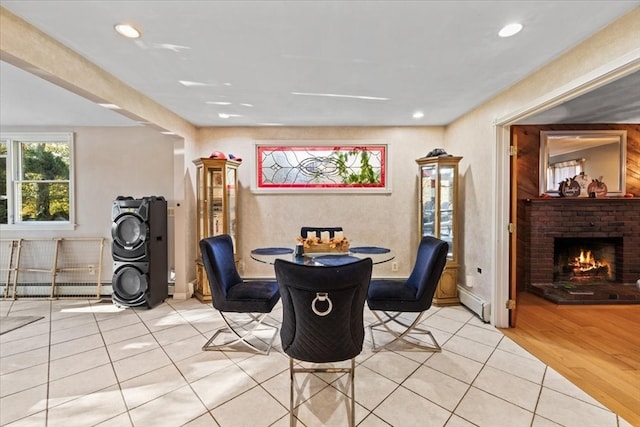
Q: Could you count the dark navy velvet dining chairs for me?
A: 4